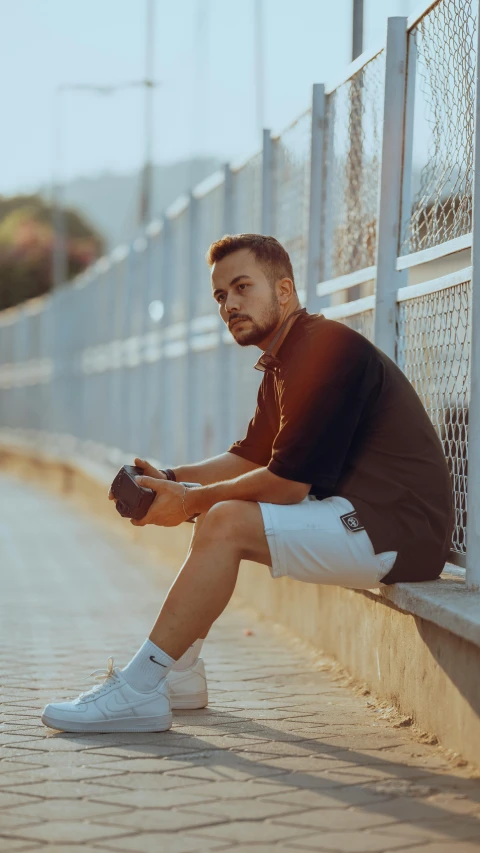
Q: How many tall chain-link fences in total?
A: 1